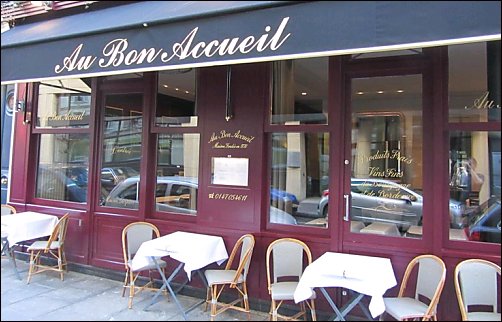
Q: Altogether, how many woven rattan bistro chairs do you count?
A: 7